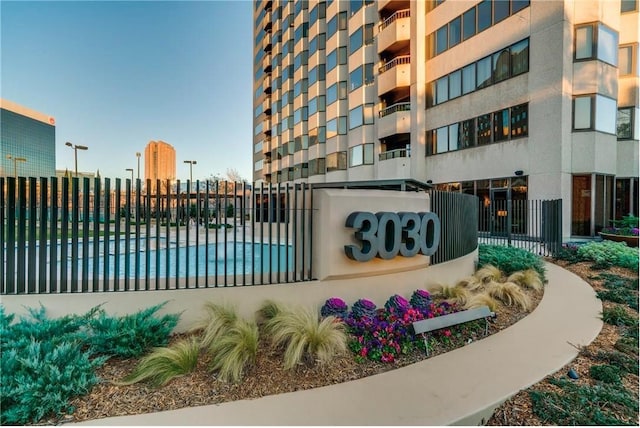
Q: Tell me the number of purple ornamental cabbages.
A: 4